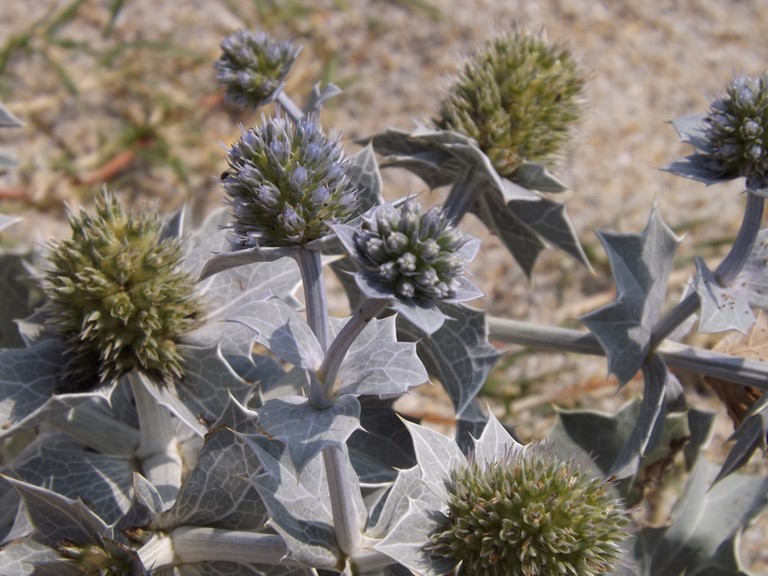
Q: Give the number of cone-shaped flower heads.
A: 7